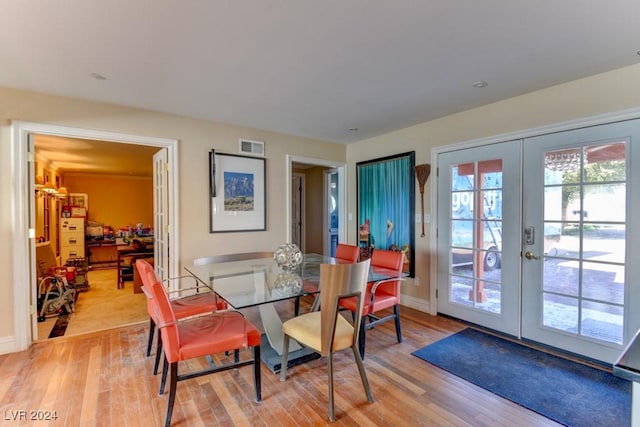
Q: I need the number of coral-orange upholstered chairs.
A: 4